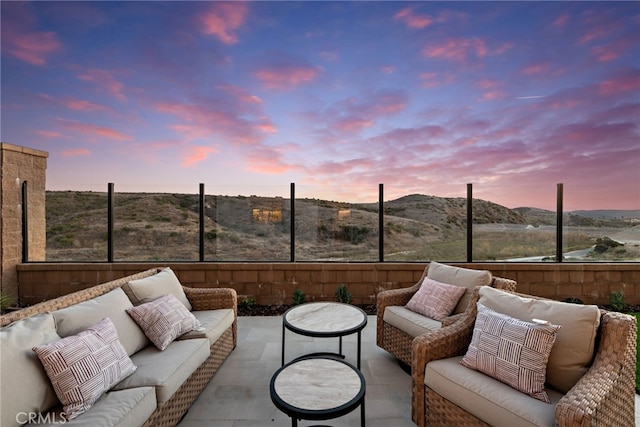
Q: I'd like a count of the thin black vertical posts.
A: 7